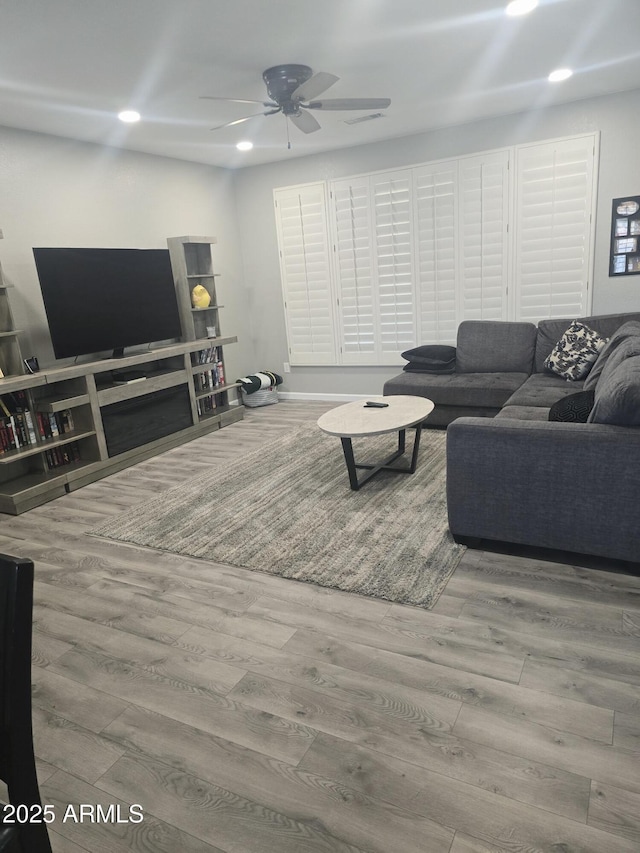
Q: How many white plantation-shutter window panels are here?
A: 6